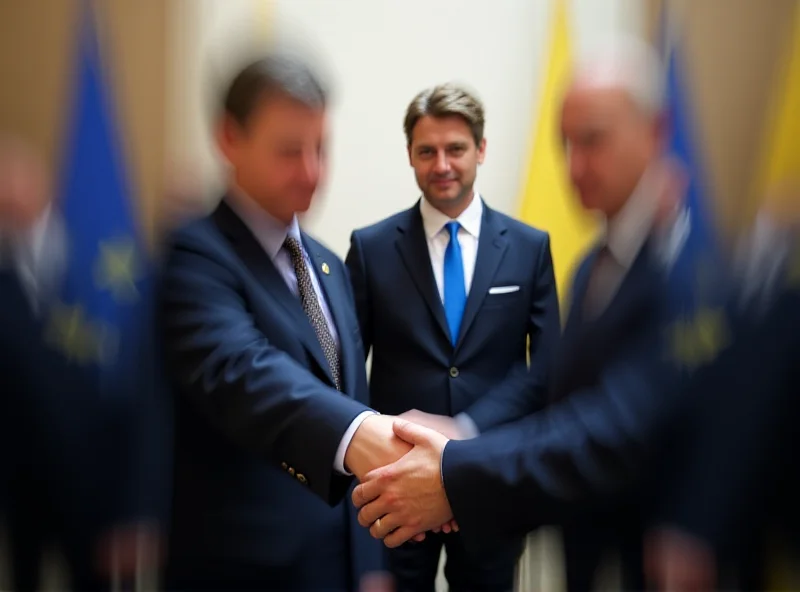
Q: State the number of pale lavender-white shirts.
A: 1